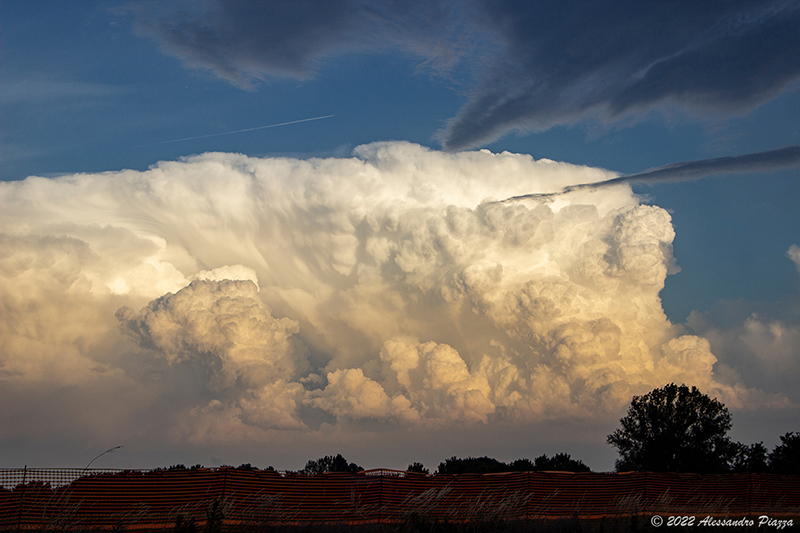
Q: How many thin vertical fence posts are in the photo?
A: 6